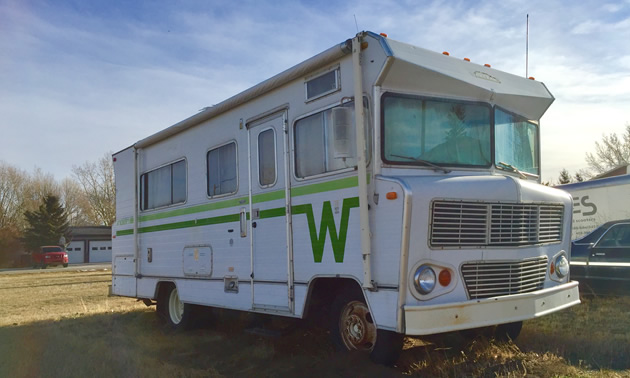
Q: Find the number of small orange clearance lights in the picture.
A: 5